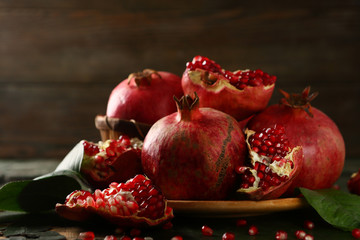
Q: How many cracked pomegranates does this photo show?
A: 4